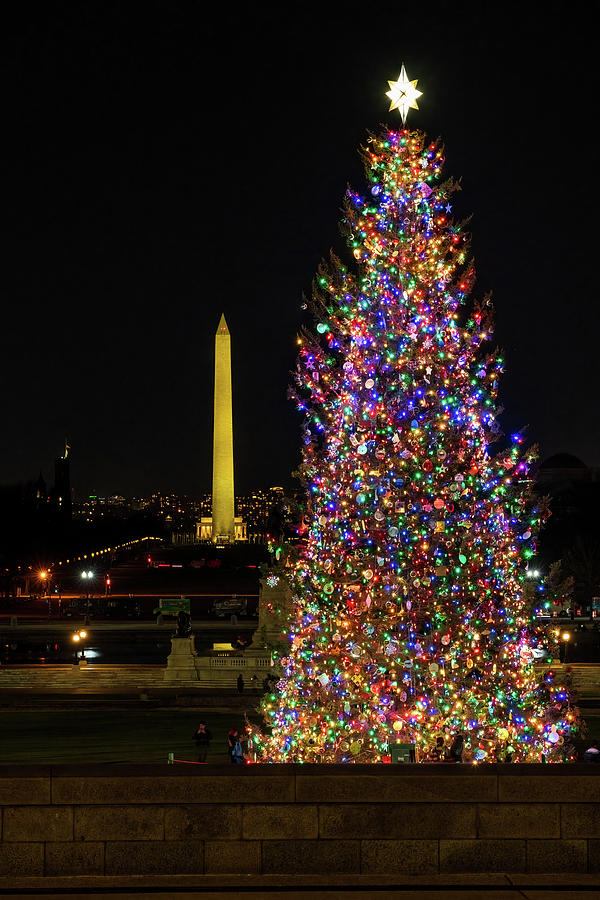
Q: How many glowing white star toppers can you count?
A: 1